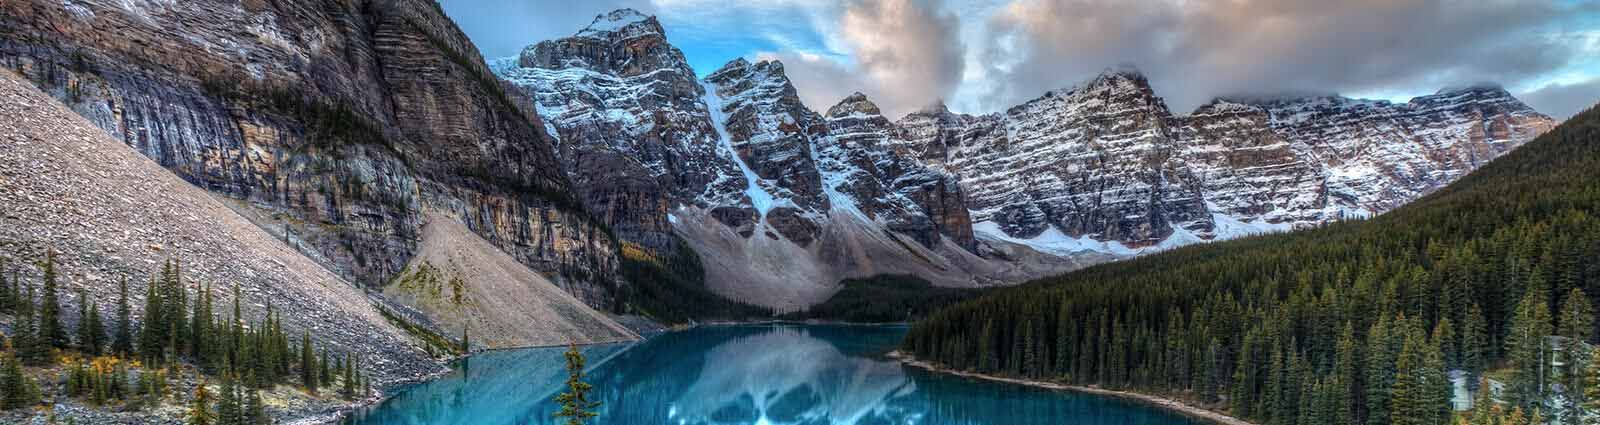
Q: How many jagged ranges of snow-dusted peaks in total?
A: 1